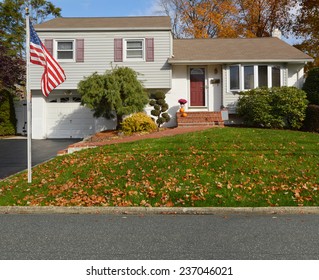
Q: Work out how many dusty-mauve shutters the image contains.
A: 4